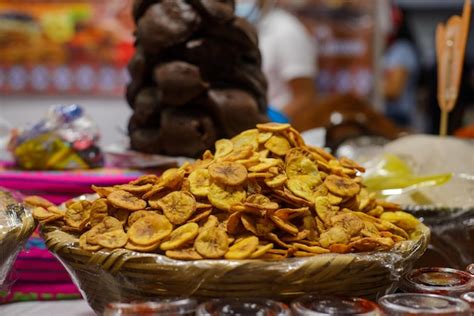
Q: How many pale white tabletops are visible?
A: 1